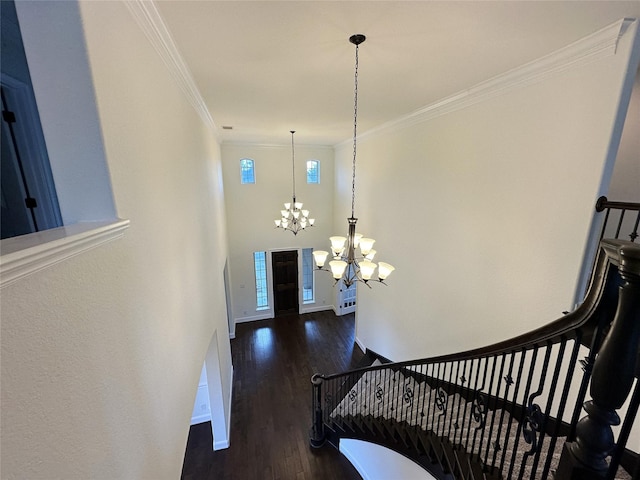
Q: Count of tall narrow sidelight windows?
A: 2